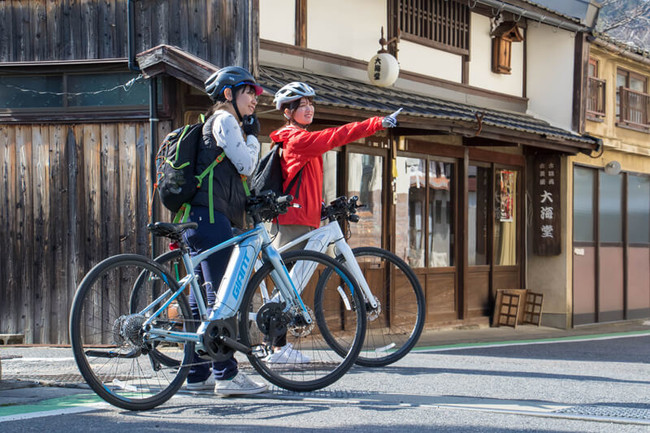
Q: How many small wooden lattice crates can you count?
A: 2